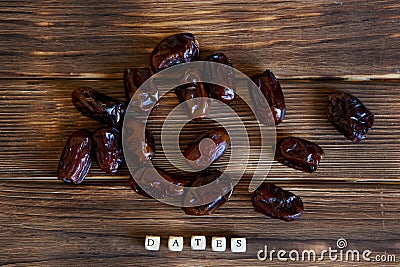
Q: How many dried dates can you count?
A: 15